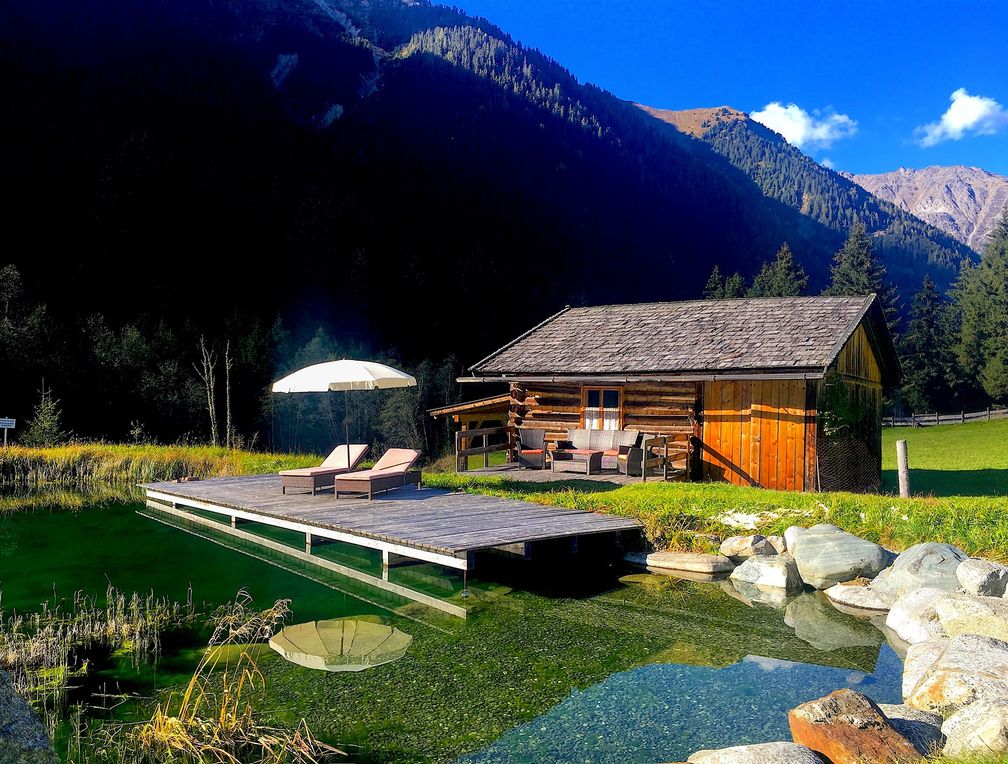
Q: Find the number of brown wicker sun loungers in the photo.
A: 2